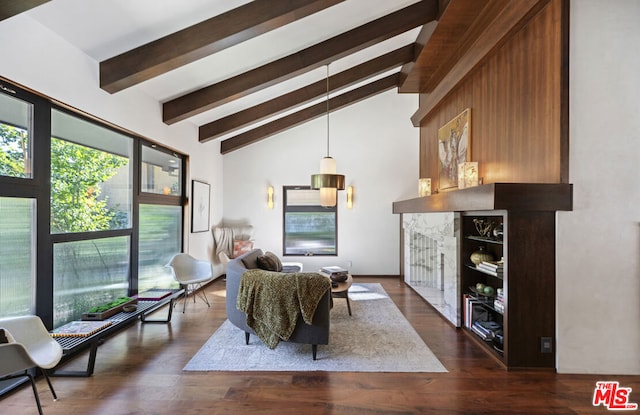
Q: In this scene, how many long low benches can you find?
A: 1